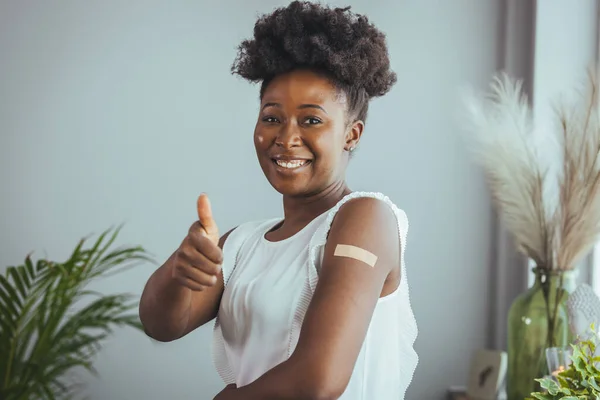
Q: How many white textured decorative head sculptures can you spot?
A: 1